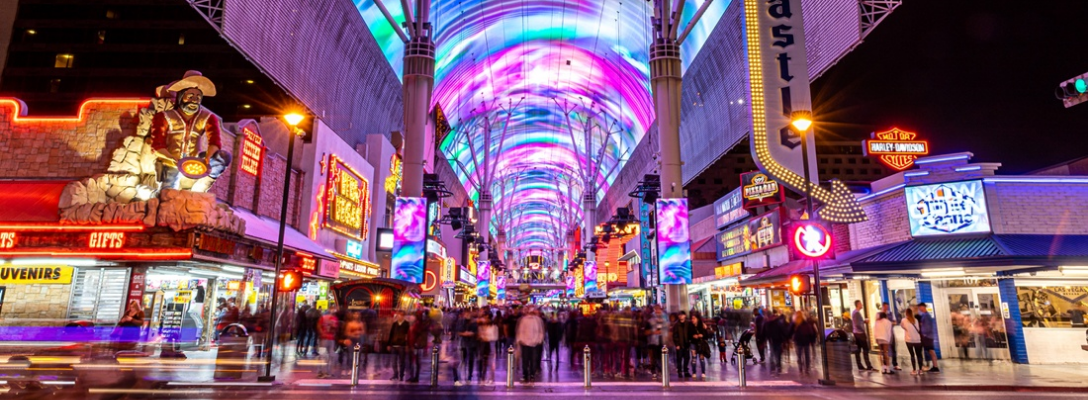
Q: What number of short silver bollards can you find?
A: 6